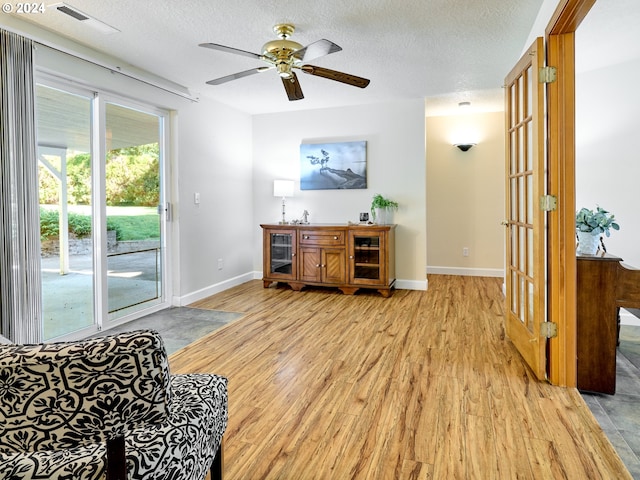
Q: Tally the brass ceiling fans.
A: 1